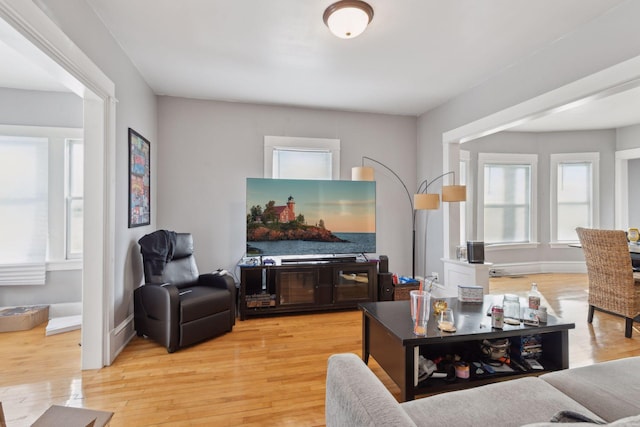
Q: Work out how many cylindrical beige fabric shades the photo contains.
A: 3